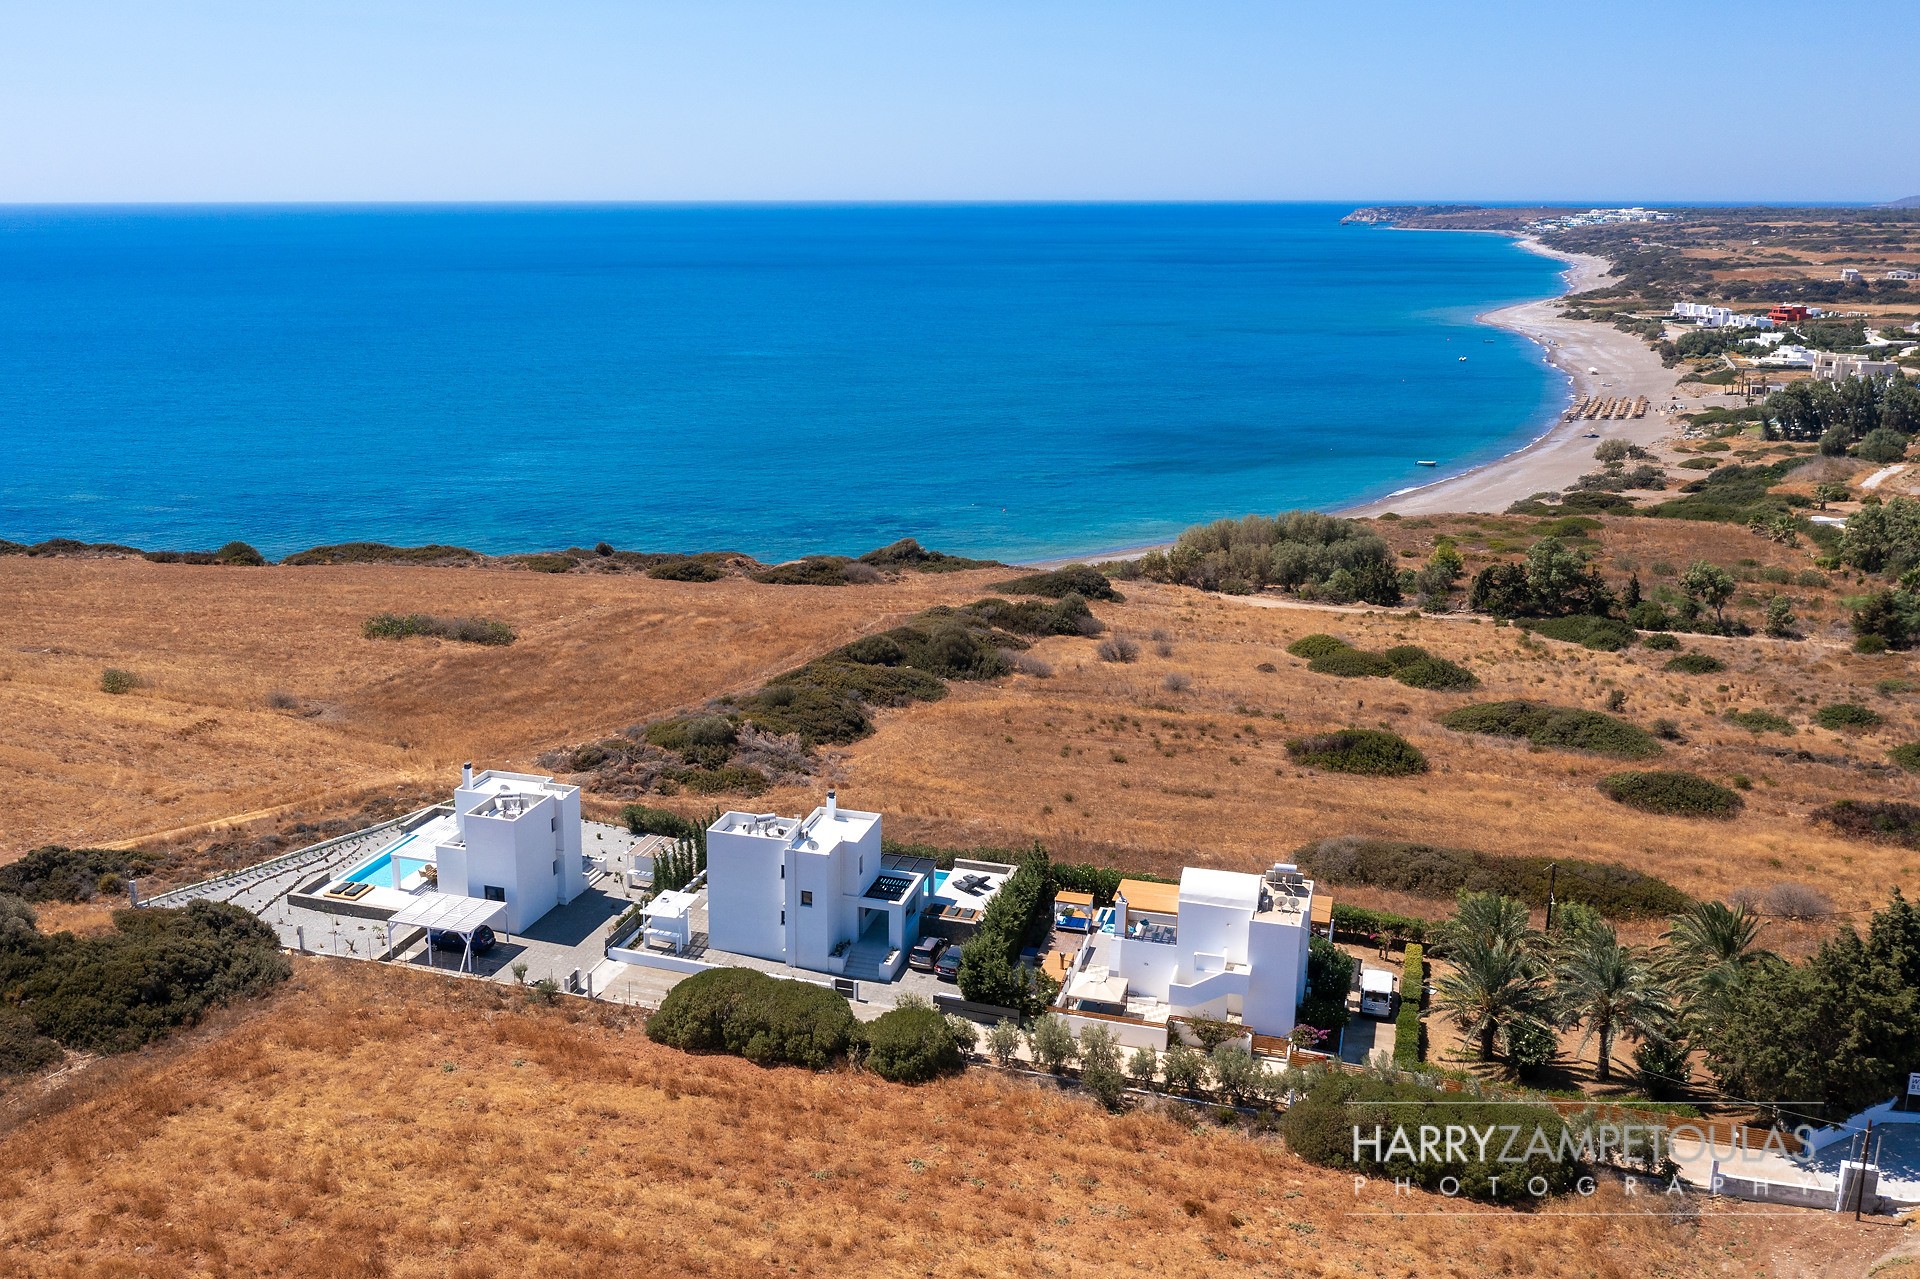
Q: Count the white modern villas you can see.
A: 3